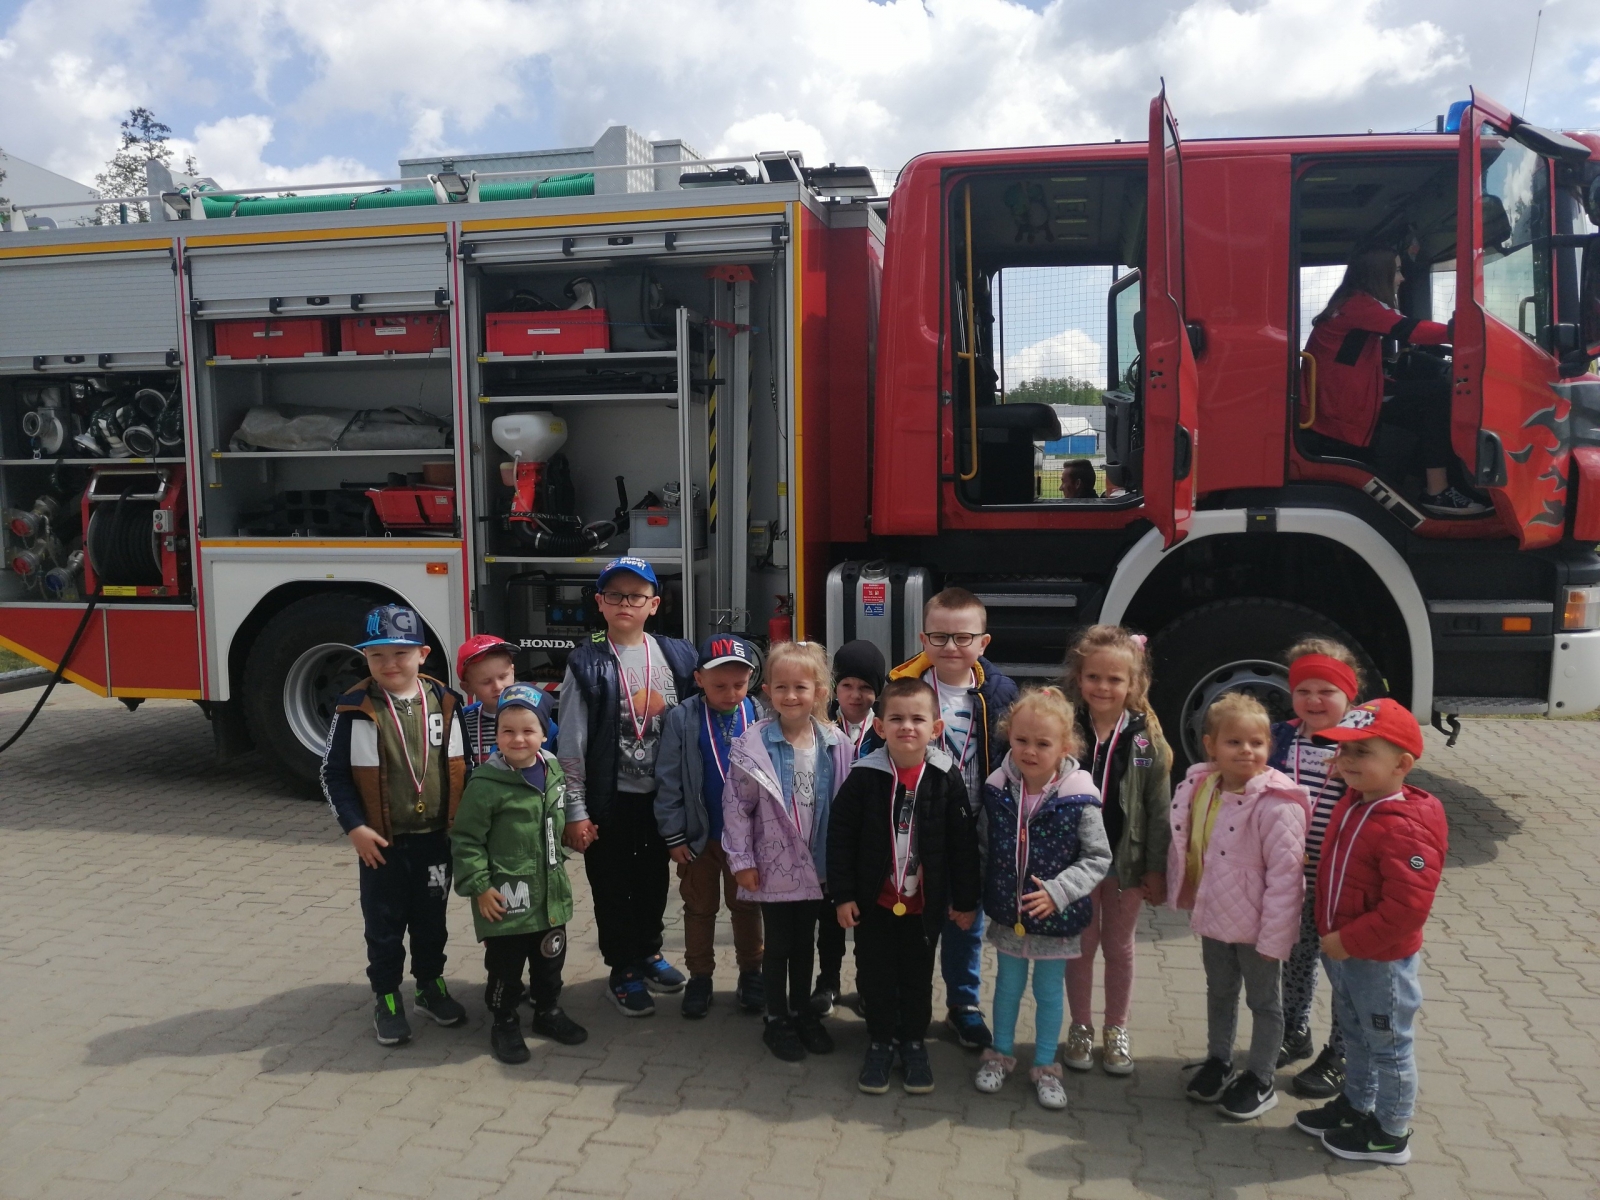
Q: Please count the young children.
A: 14